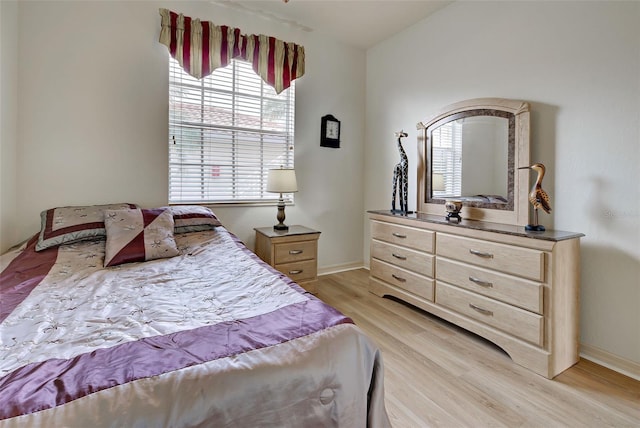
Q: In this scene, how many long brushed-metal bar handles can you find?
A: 8